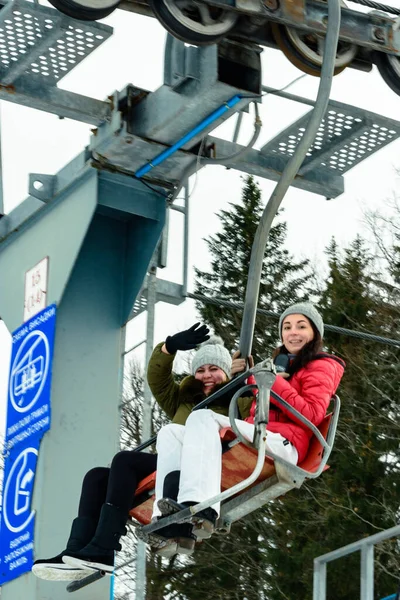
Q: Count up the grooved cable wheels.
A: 4